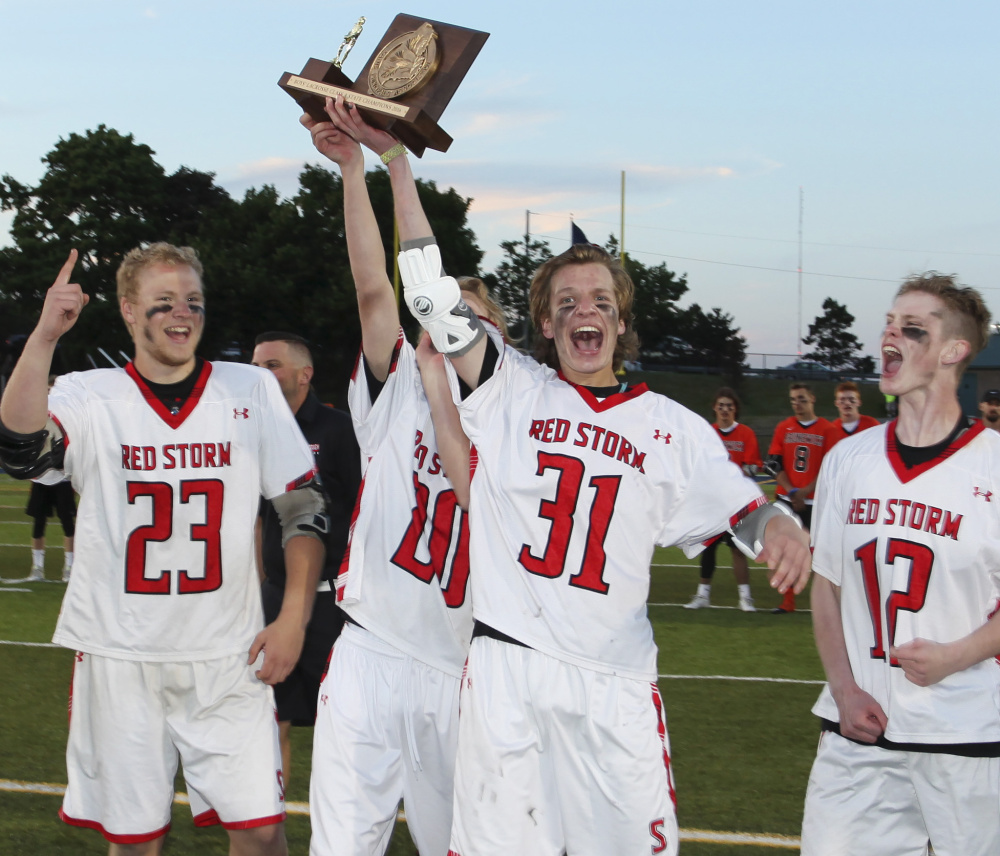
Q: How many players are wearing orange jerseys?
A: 3